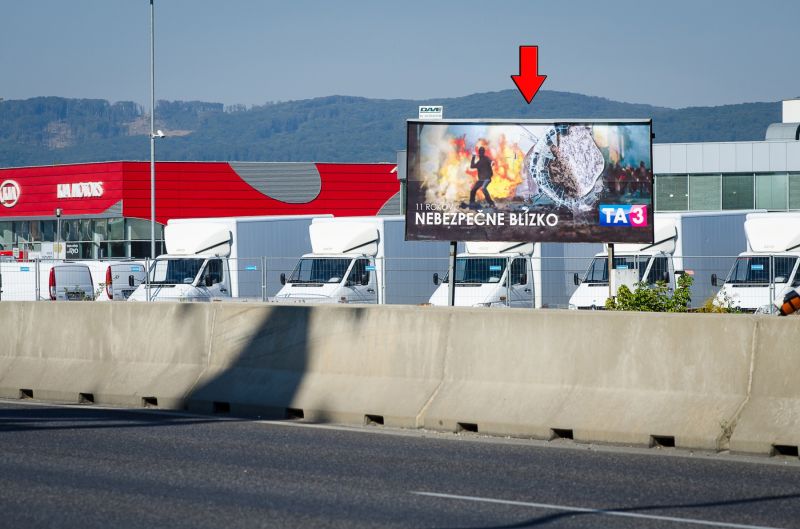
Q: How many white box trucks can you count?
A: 5